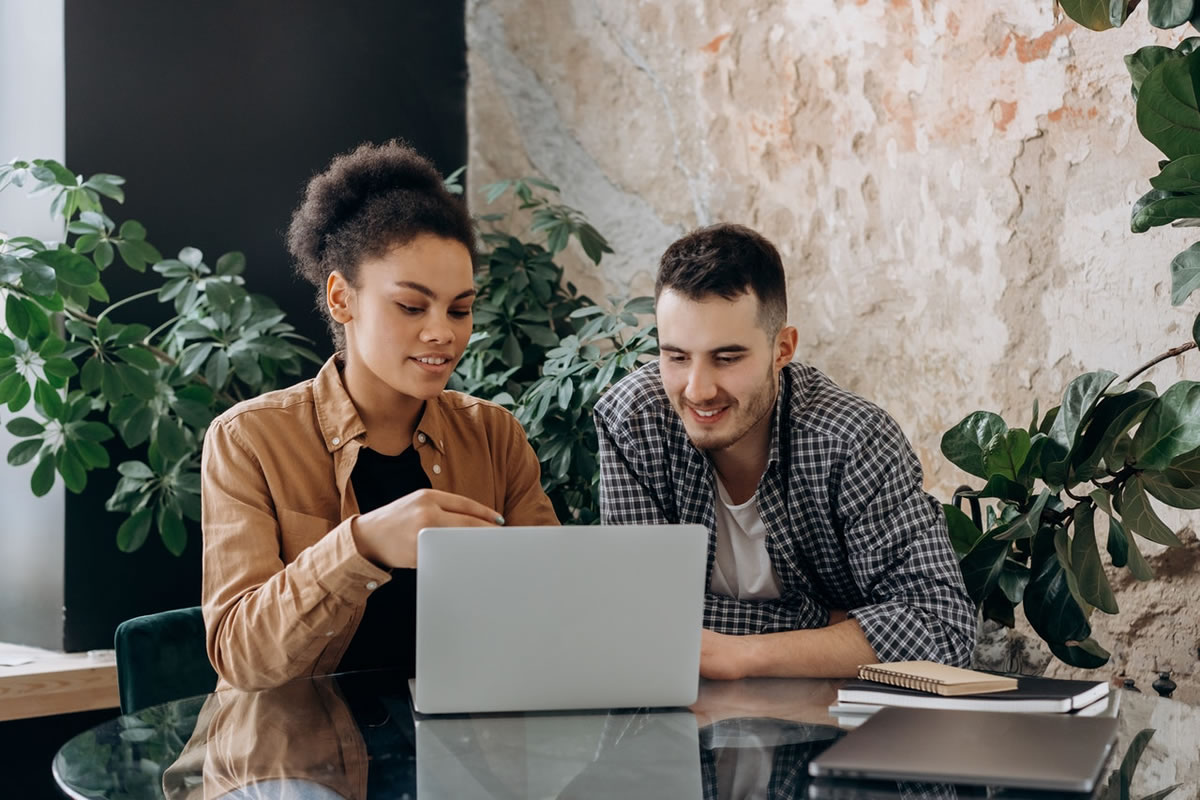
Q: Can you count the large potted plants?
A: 3